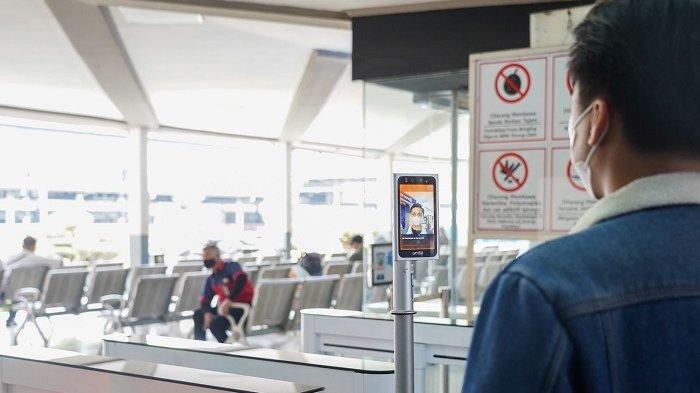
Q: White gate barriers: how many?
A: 3